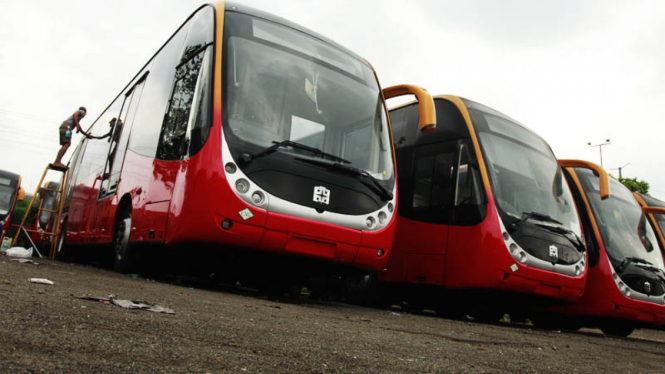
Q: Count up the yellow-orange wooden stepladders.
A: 1